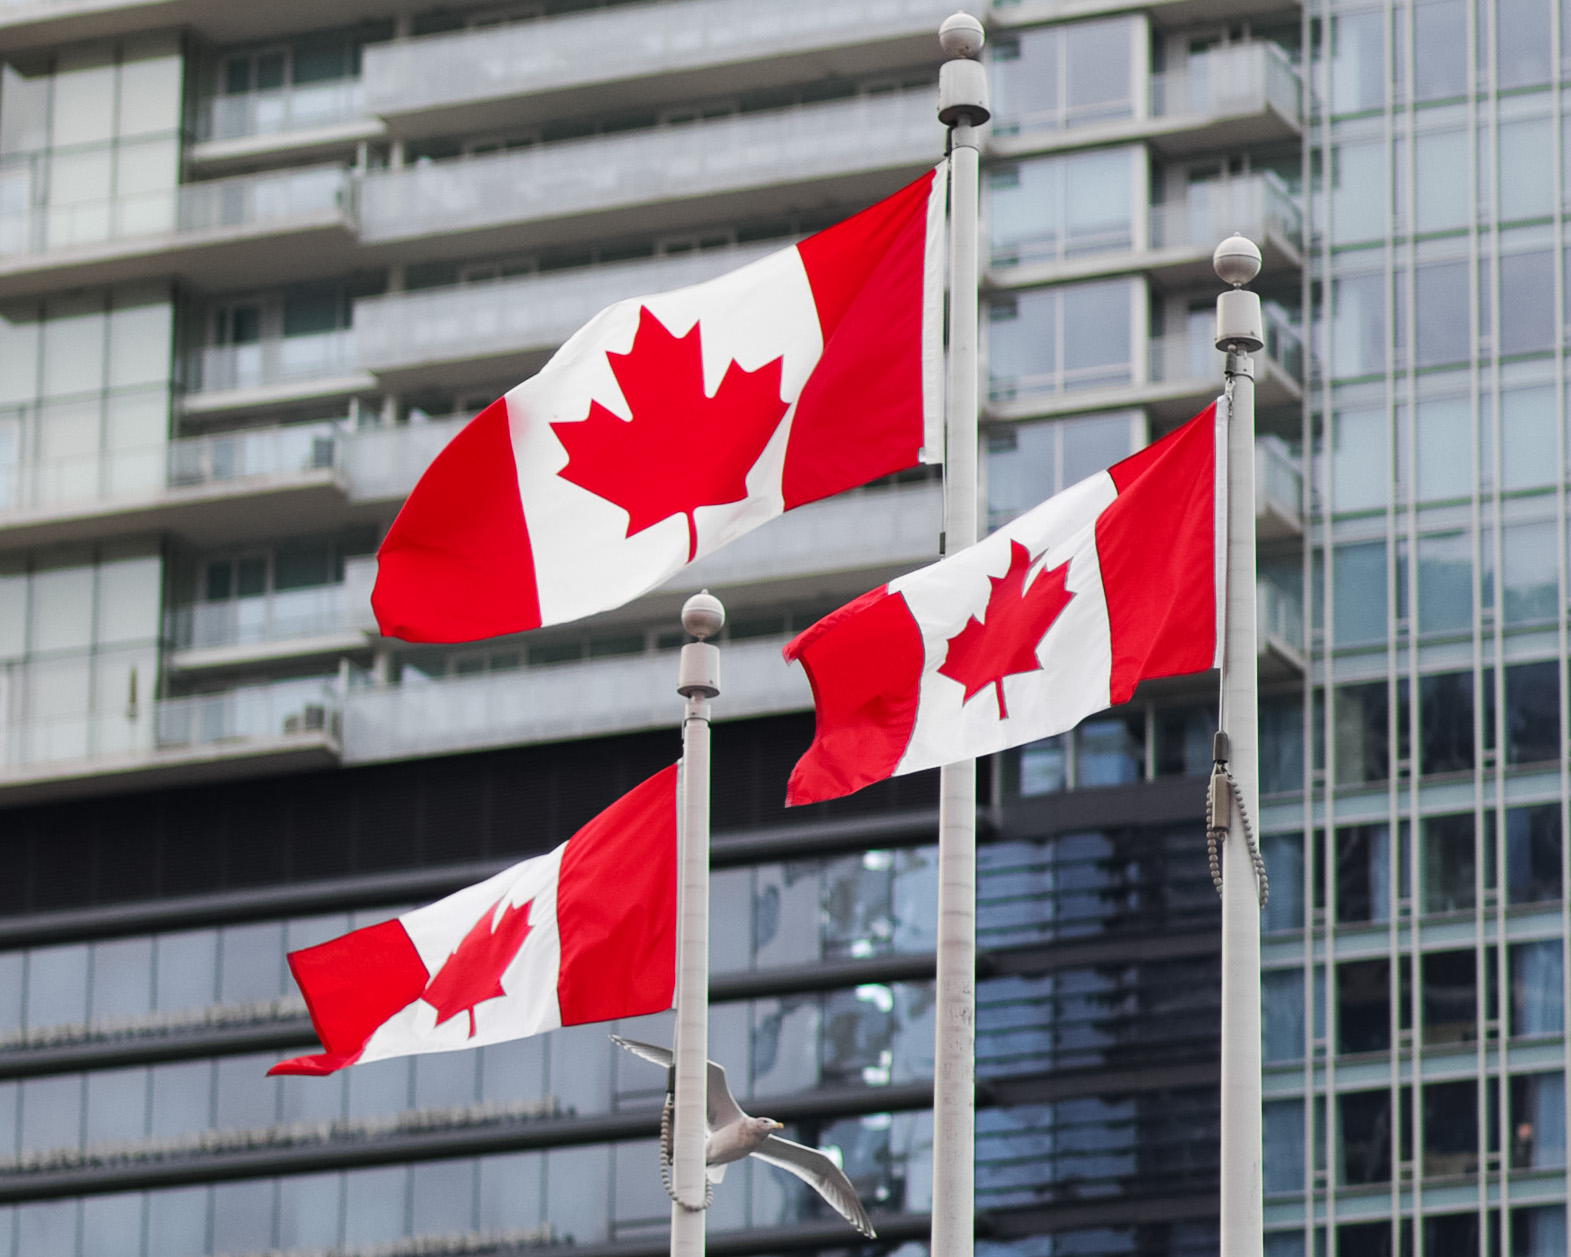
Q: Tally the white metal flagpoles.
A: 3